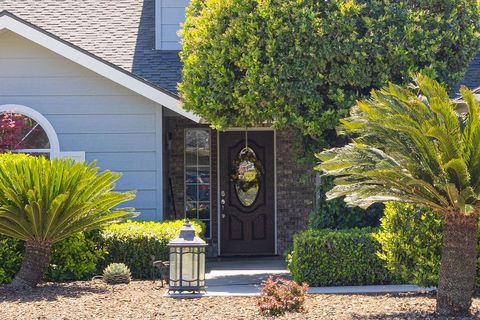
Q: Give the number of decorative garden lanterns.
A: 1